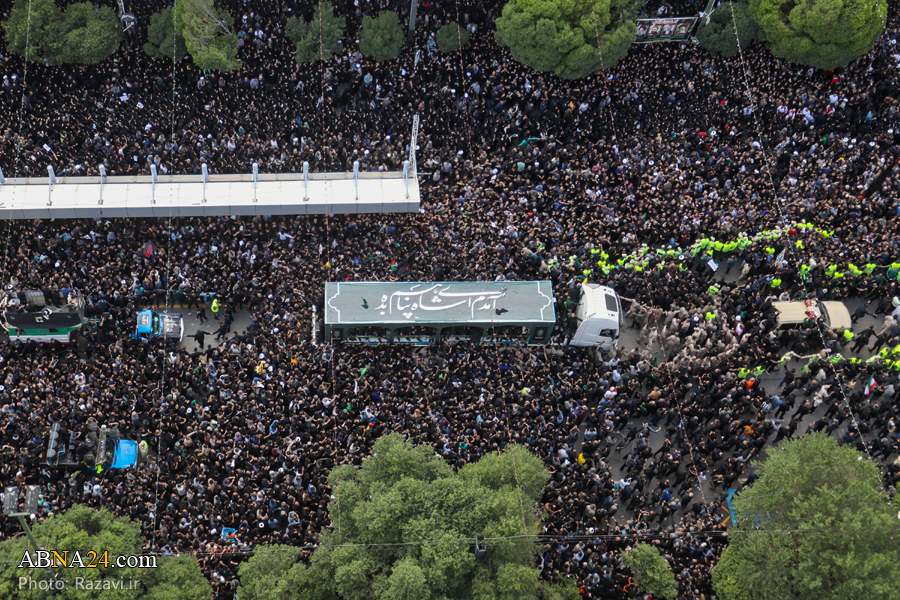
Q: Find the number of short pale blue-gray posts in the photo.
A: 9